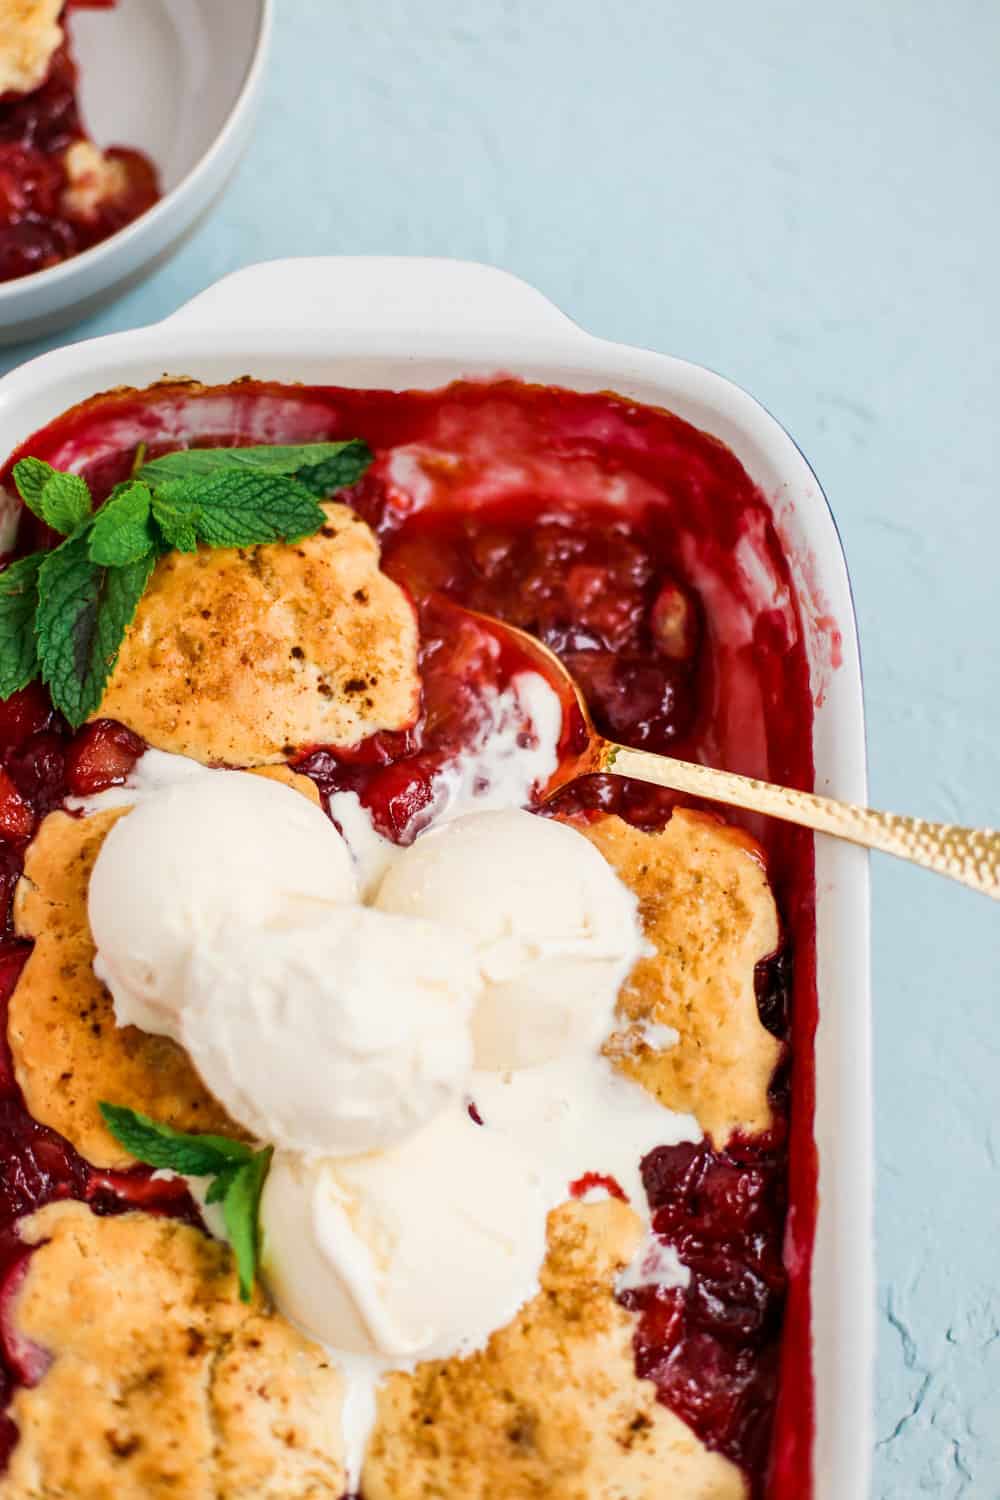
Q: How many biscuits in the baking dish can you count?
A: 5